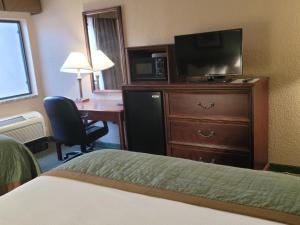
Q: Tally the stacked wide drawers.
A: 3